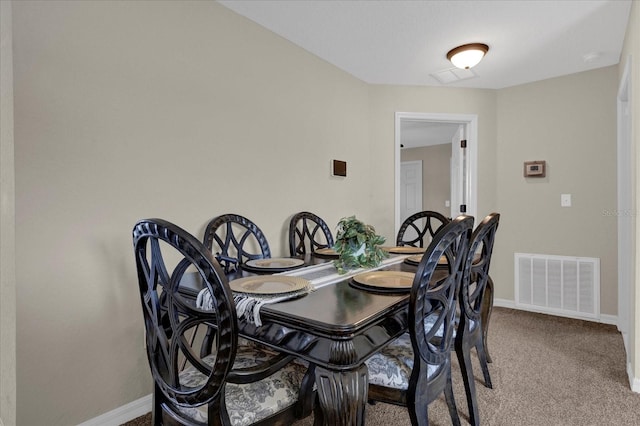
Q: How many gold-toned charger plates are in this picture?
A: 6